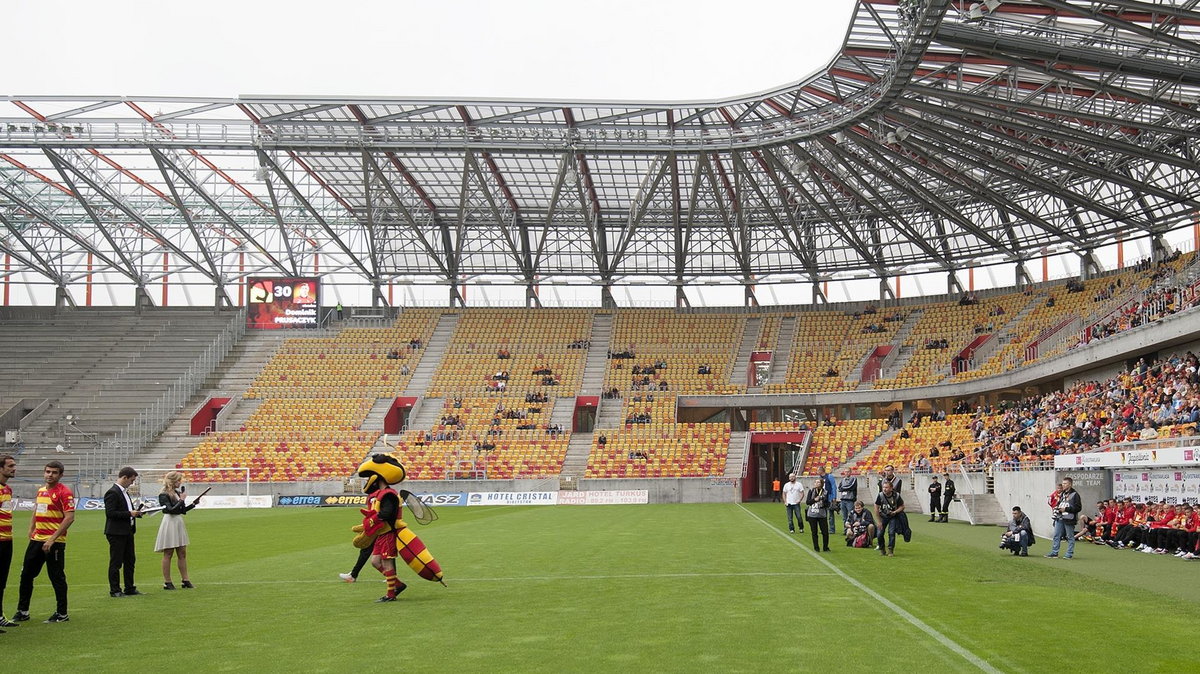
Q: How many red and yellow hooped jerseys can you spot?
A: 2